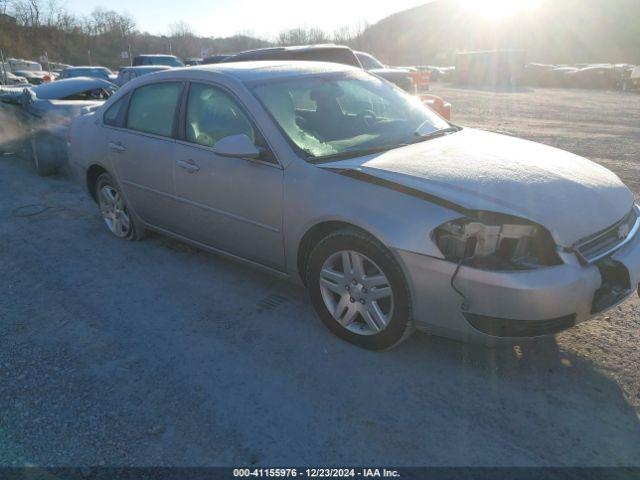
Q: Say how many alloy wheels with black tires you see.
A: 2